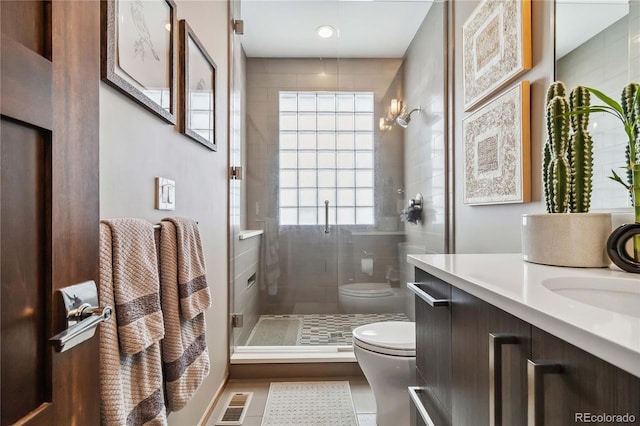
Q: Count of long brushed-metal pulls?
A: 4